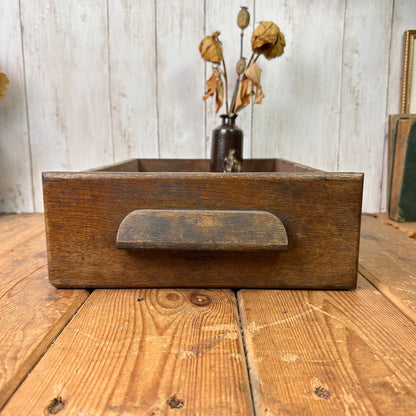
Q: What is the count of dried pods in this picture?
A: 2